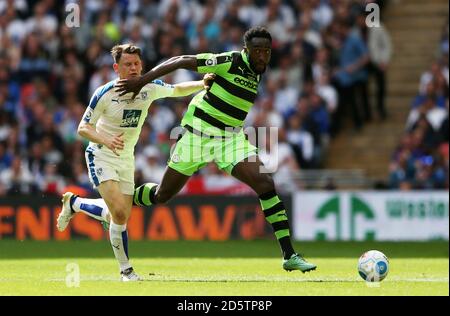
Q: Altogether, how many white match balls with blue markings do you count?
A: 1